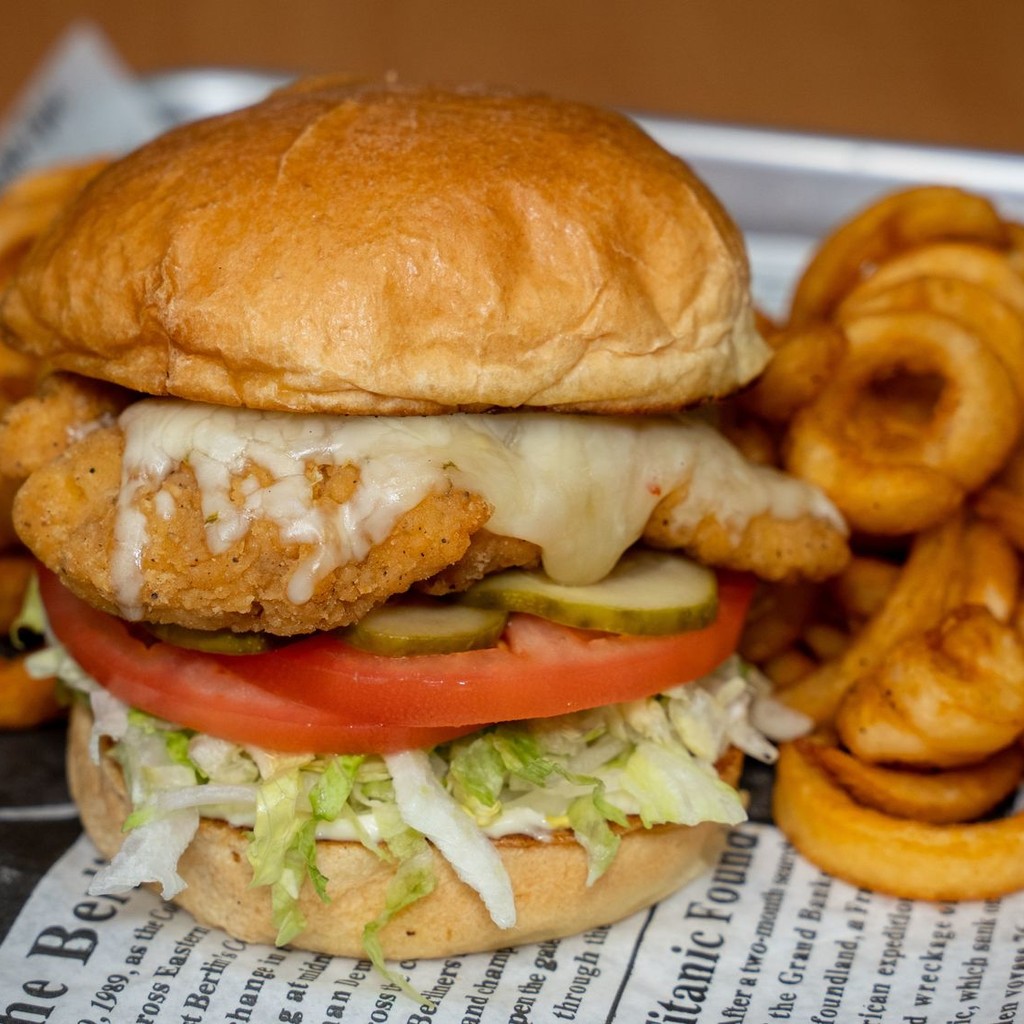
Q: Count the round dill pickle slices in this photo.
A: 3